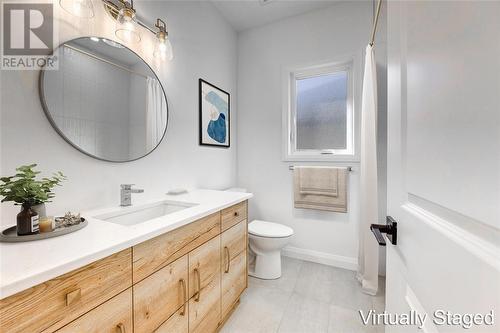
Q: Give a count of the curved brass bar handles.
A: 4